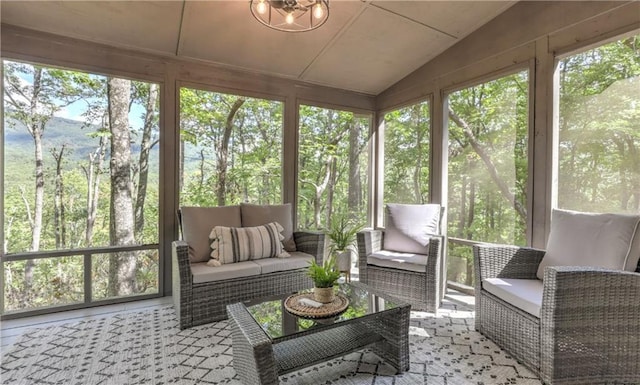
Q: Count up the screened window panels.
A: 6